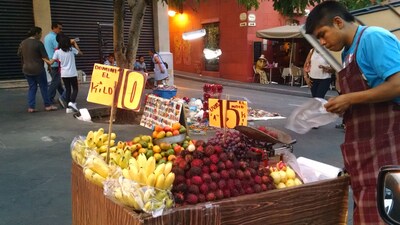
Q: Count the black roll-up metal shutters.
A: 2